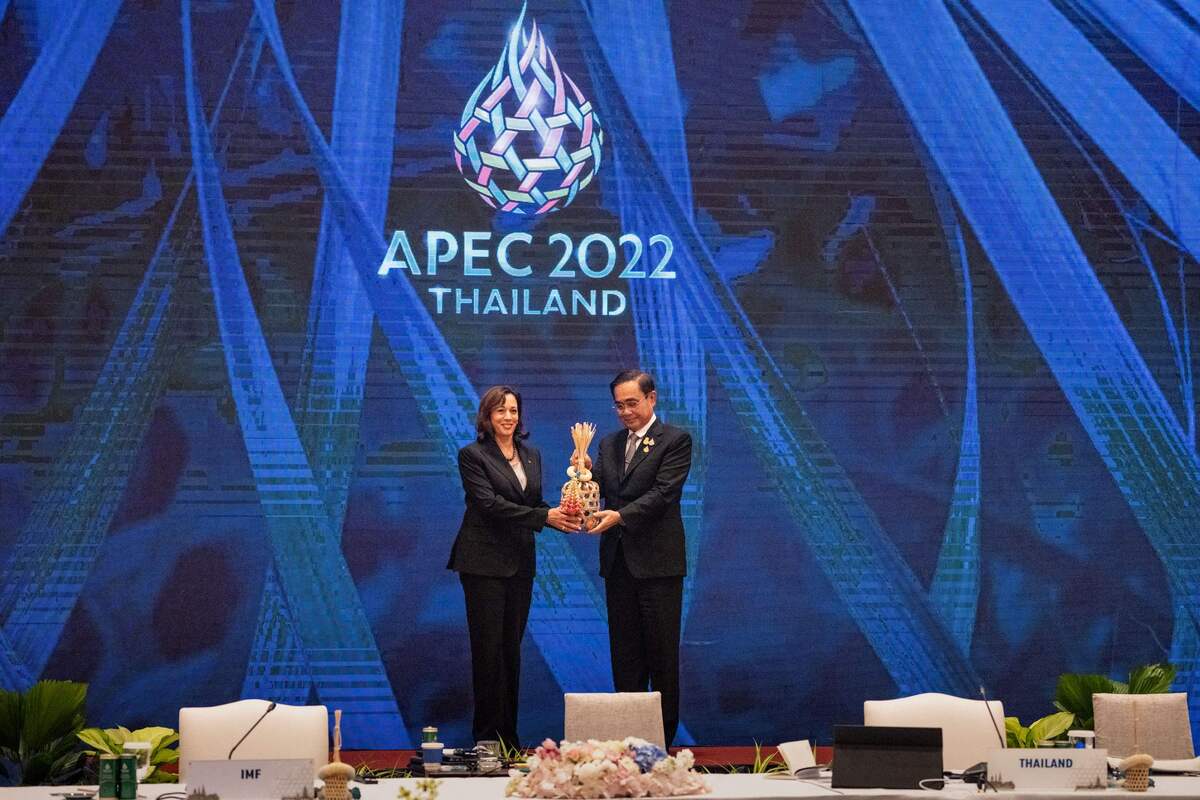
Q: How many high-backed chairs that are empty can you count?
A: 4